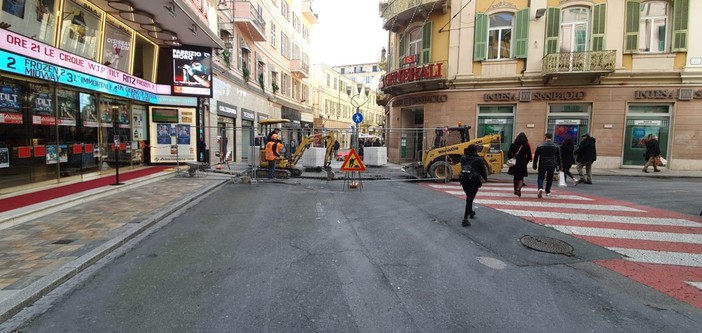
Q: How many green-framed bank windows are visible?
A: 3